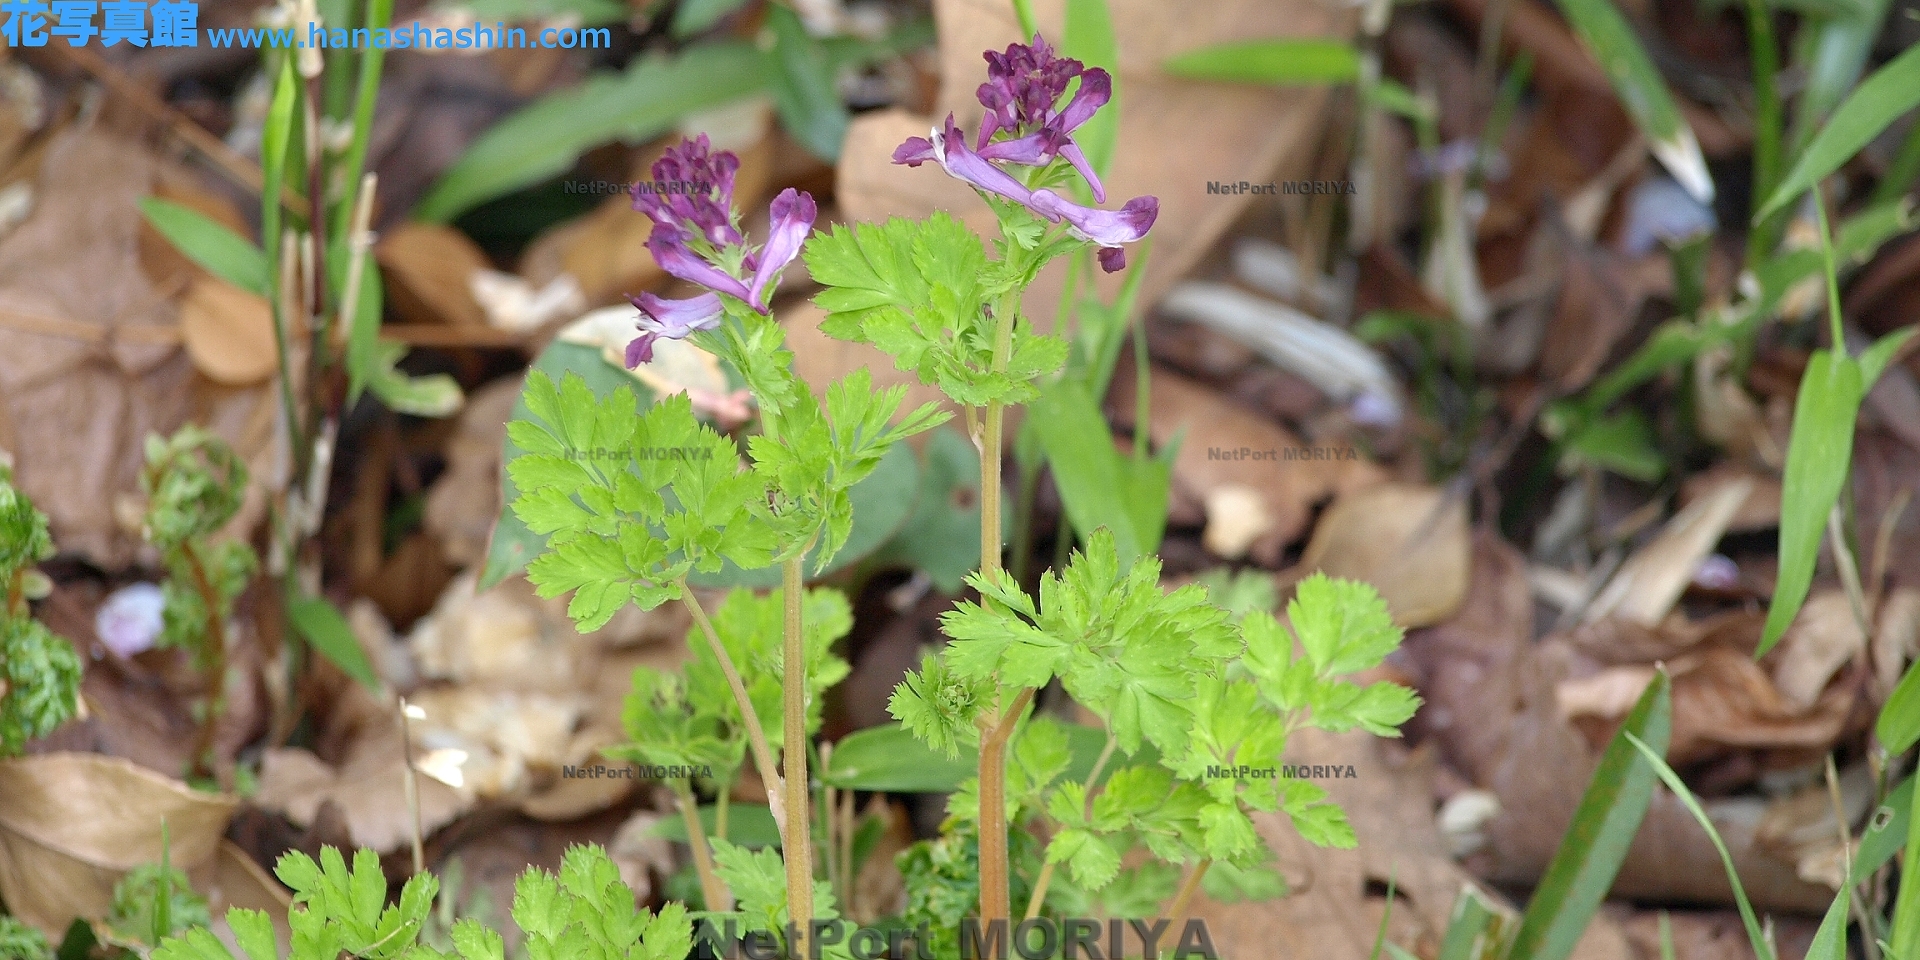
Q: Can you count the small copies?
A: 6